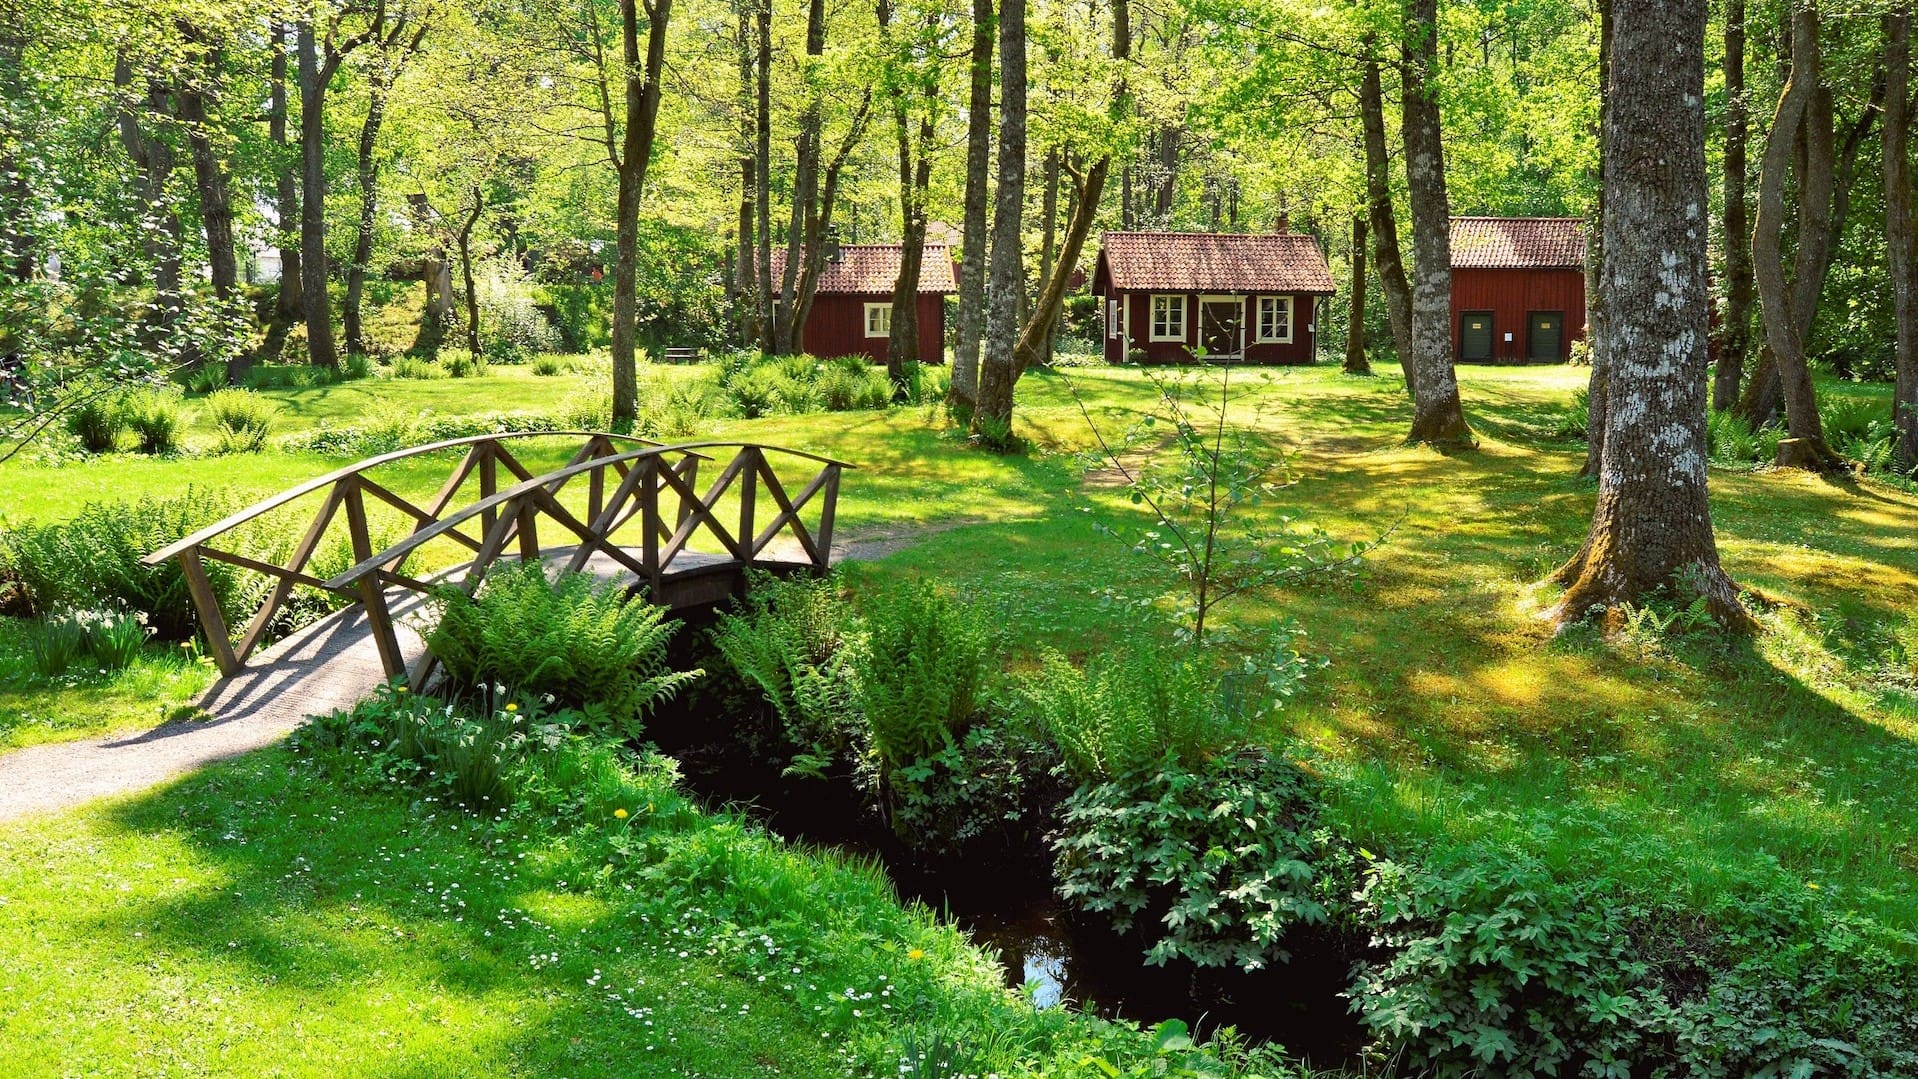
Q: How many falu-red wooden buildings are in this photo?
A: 3